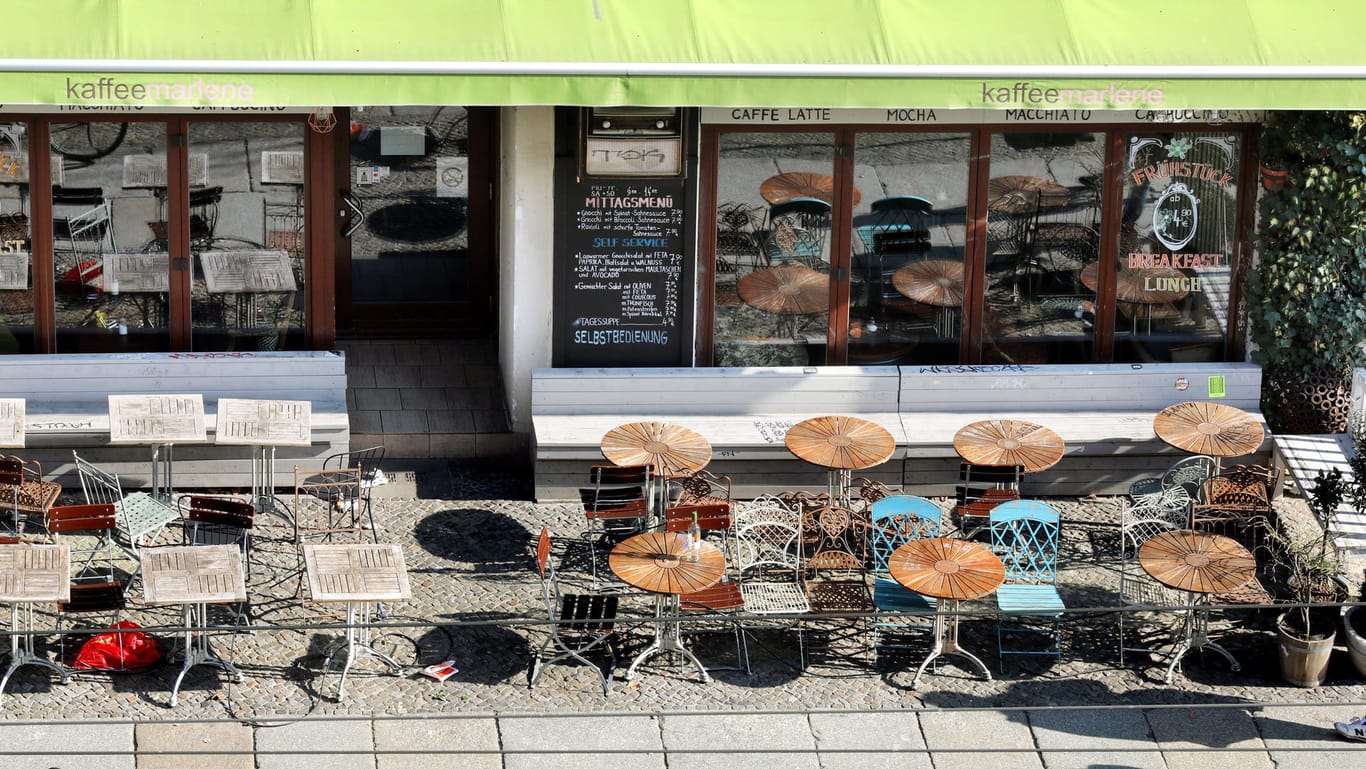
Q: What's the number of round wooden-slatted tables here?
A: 7